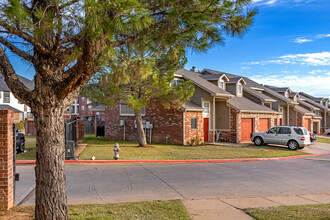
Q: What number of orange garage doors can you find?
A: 3